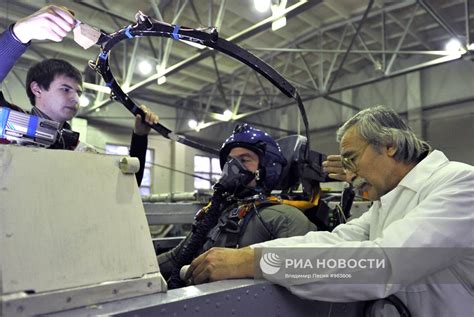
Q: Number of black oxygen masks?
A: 1